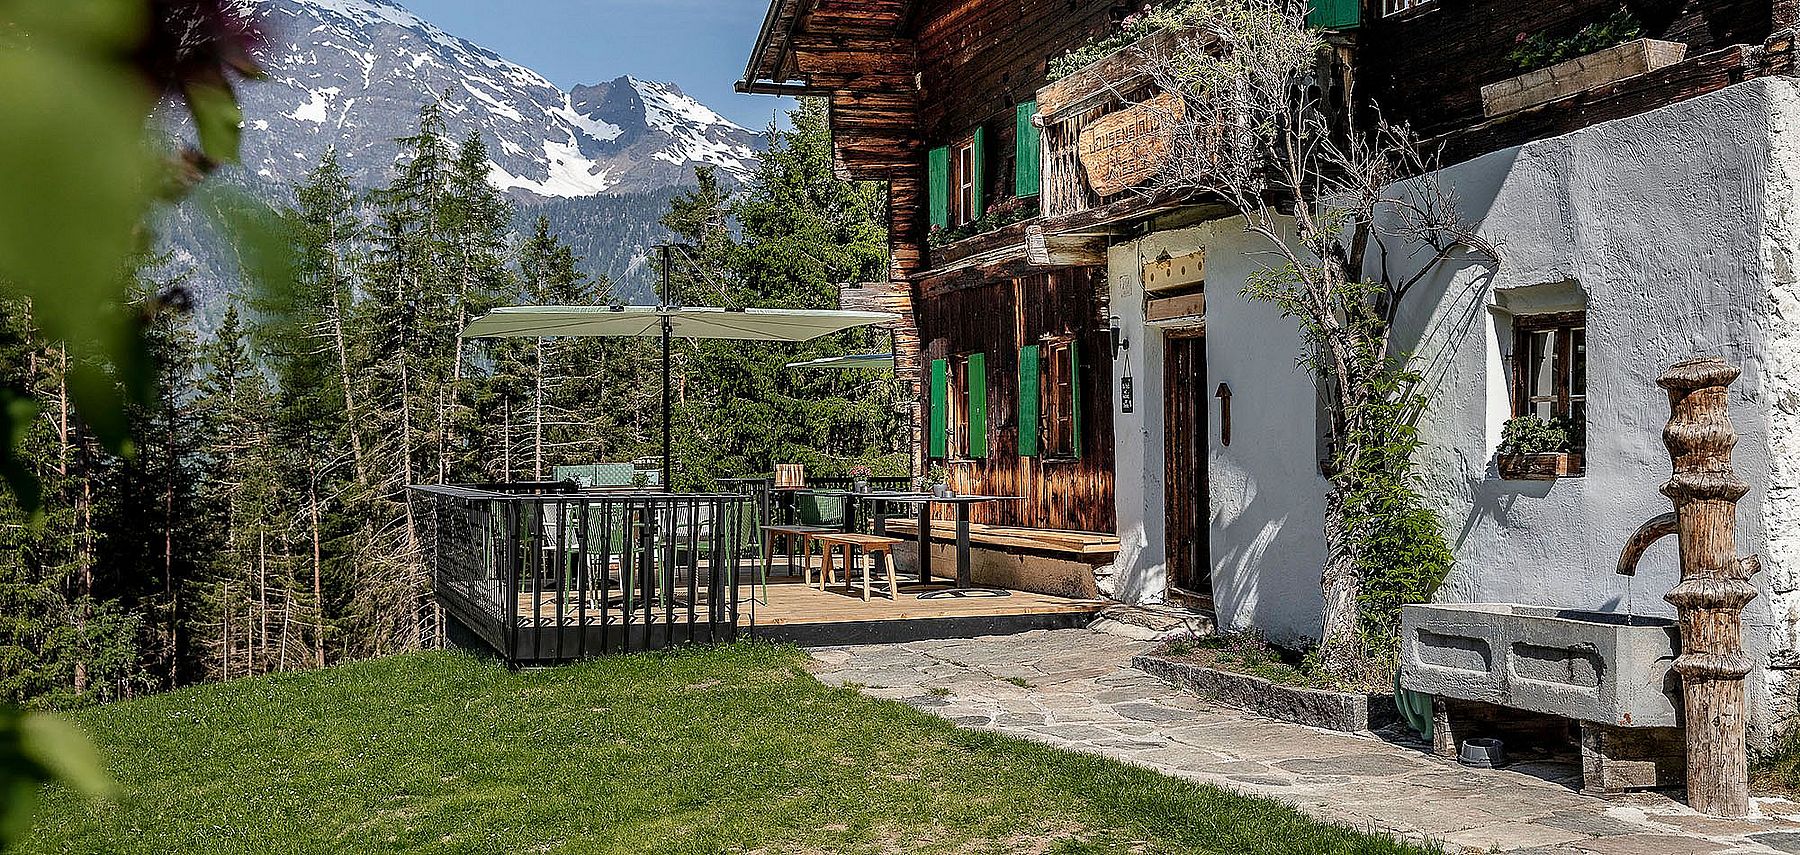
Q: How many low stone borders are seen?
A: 1